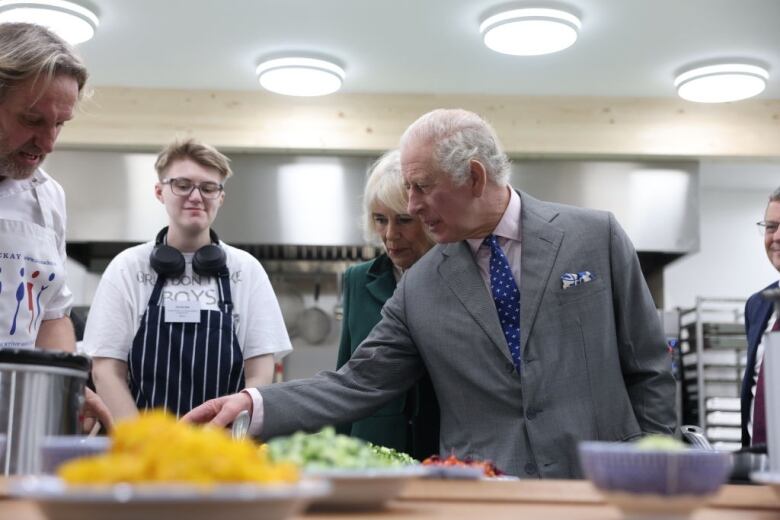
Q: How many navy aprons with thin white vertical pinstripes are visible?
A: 1